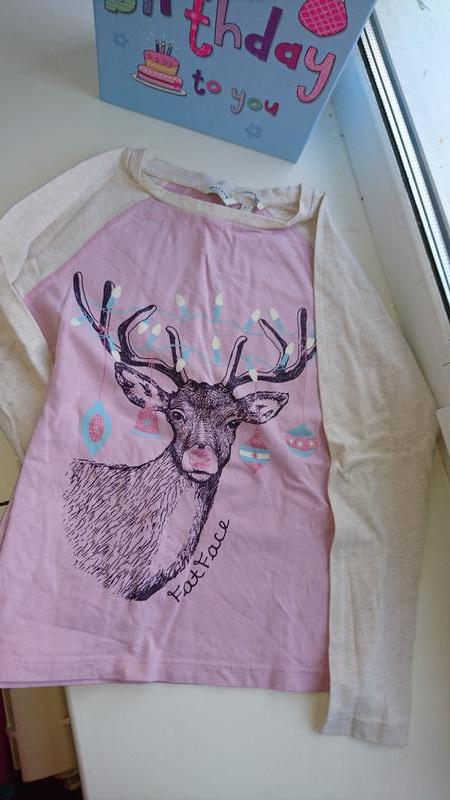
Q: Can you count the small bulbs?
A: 14